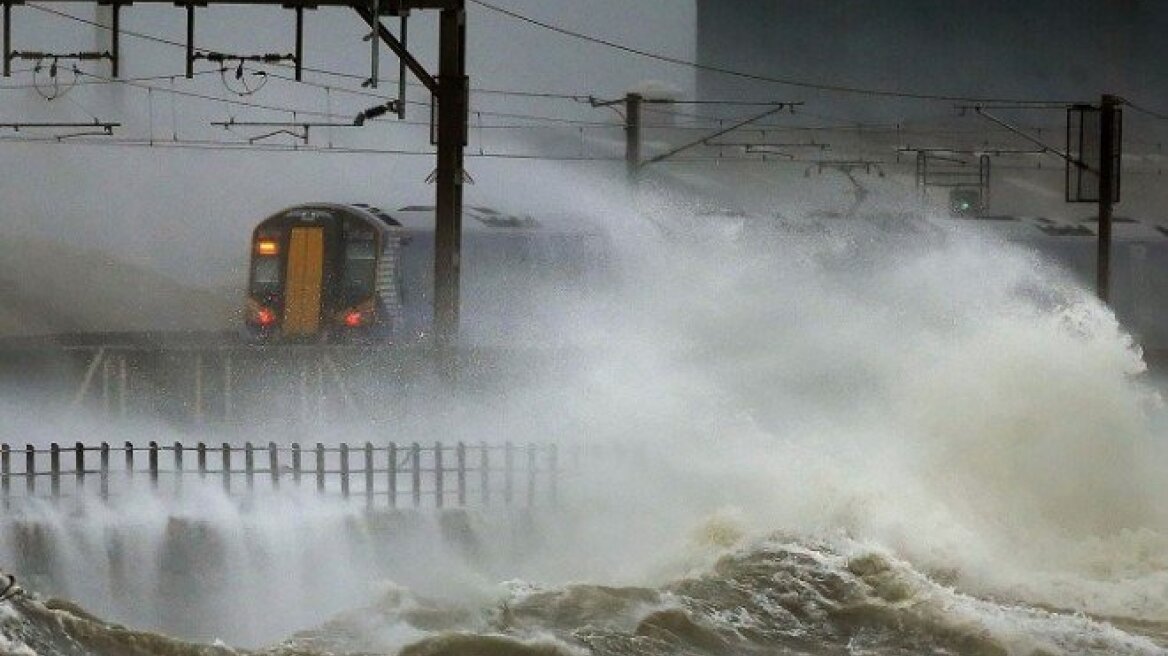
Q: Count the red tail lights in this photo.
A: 2